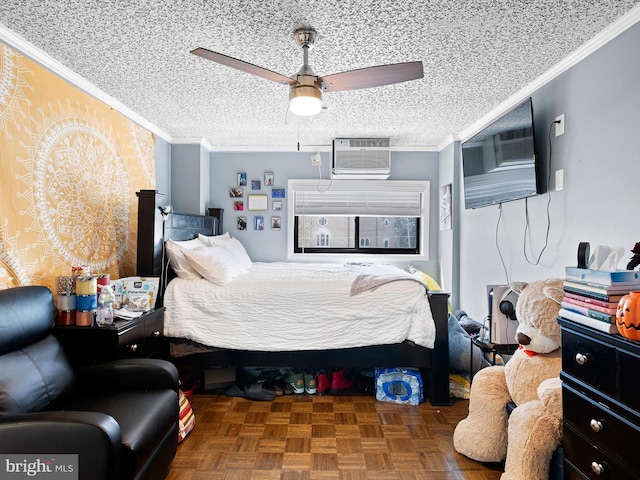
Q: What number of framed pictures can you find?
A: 11